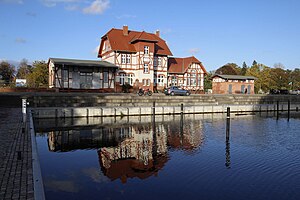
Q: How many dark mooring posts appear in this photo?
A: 5